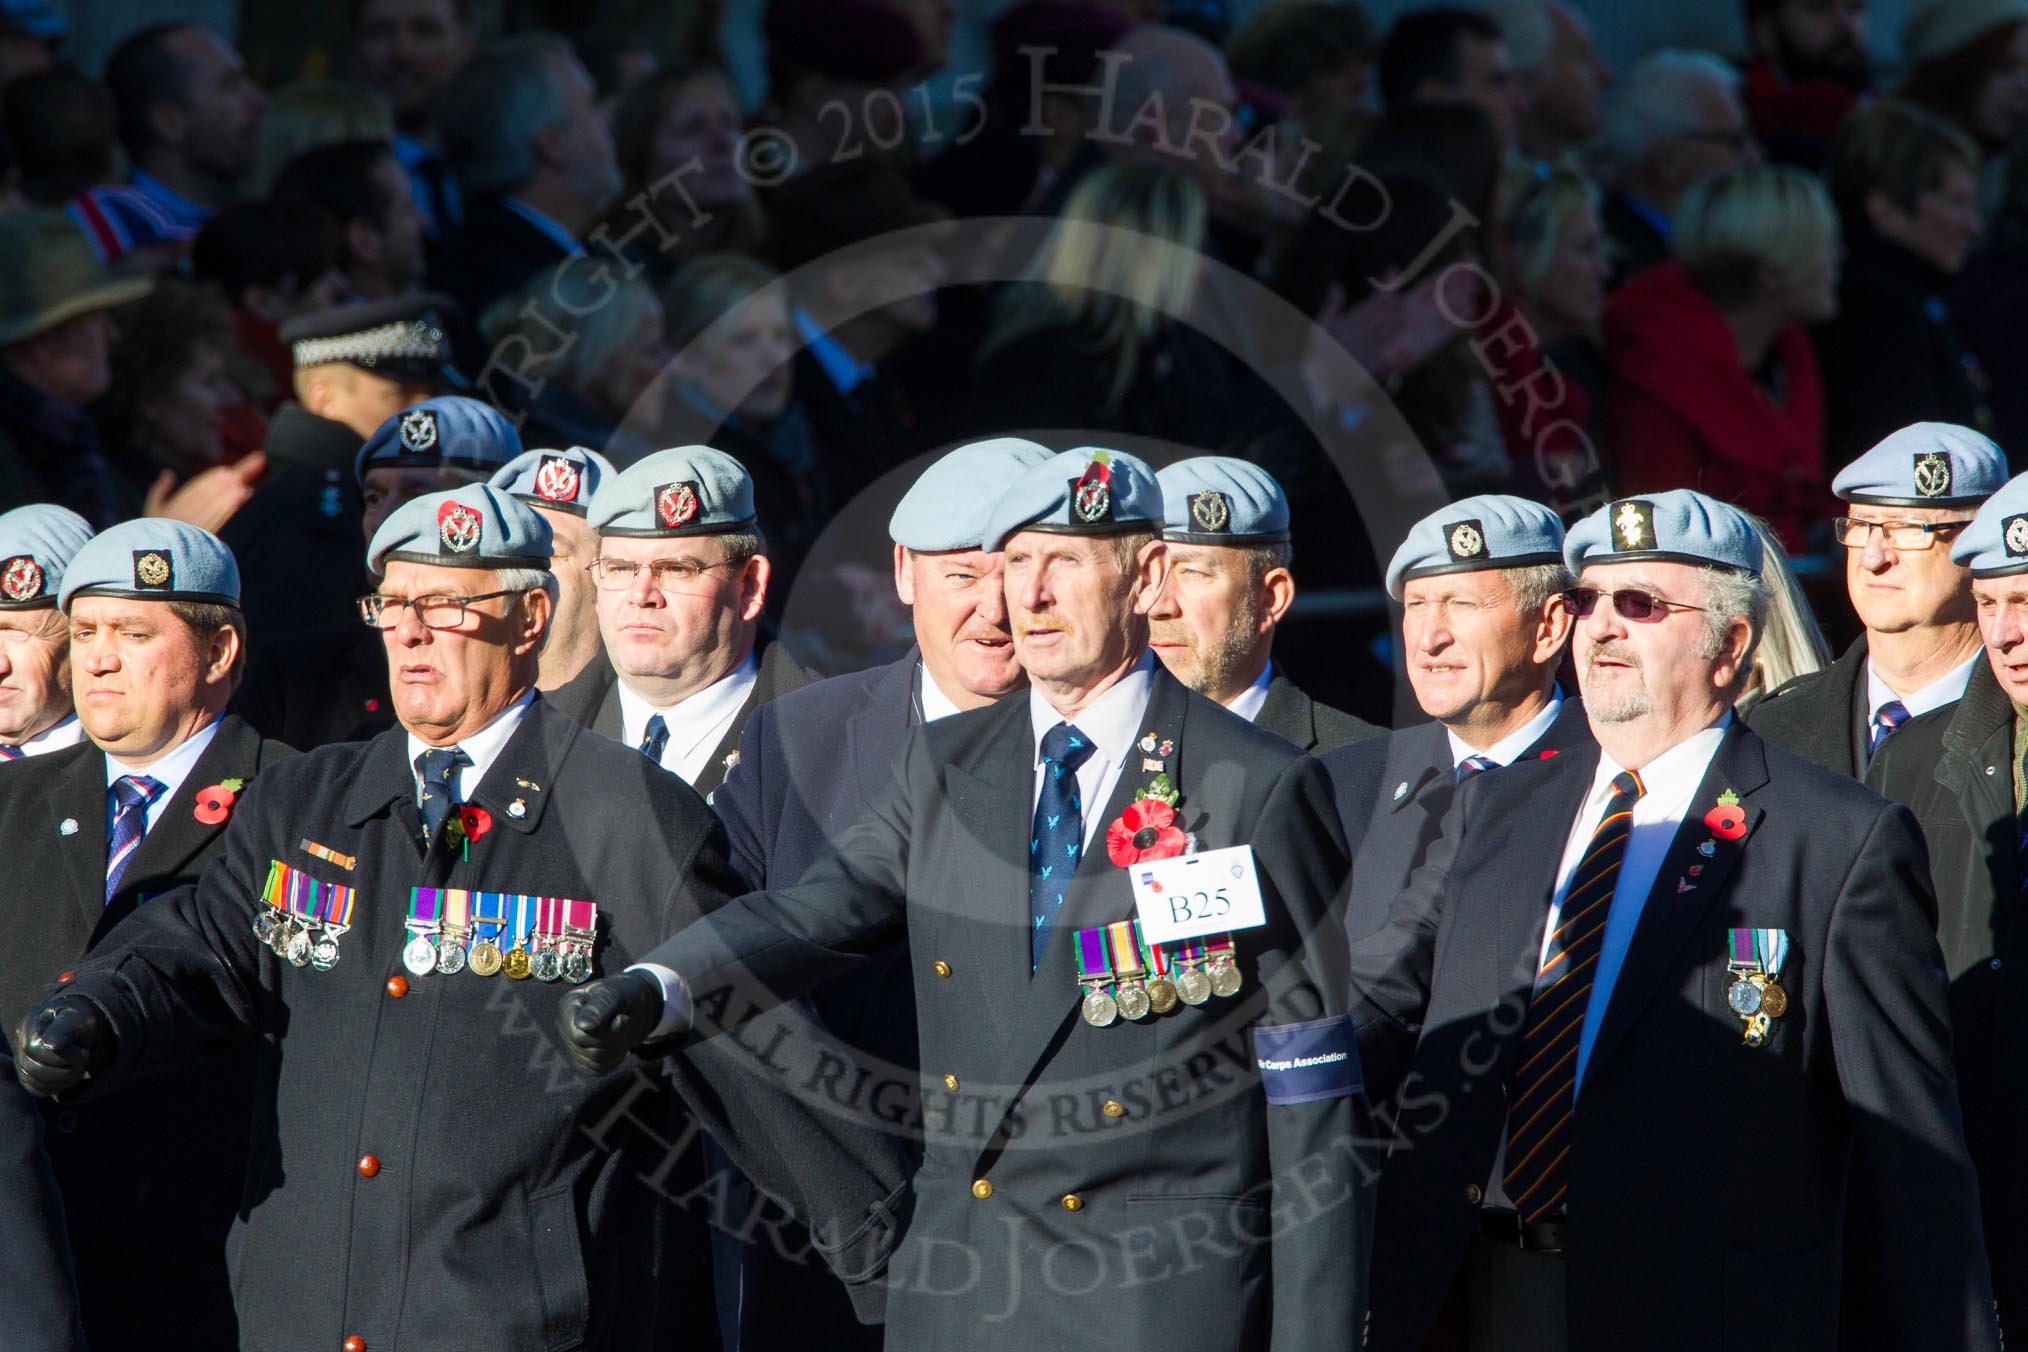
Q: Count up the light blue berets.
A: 13